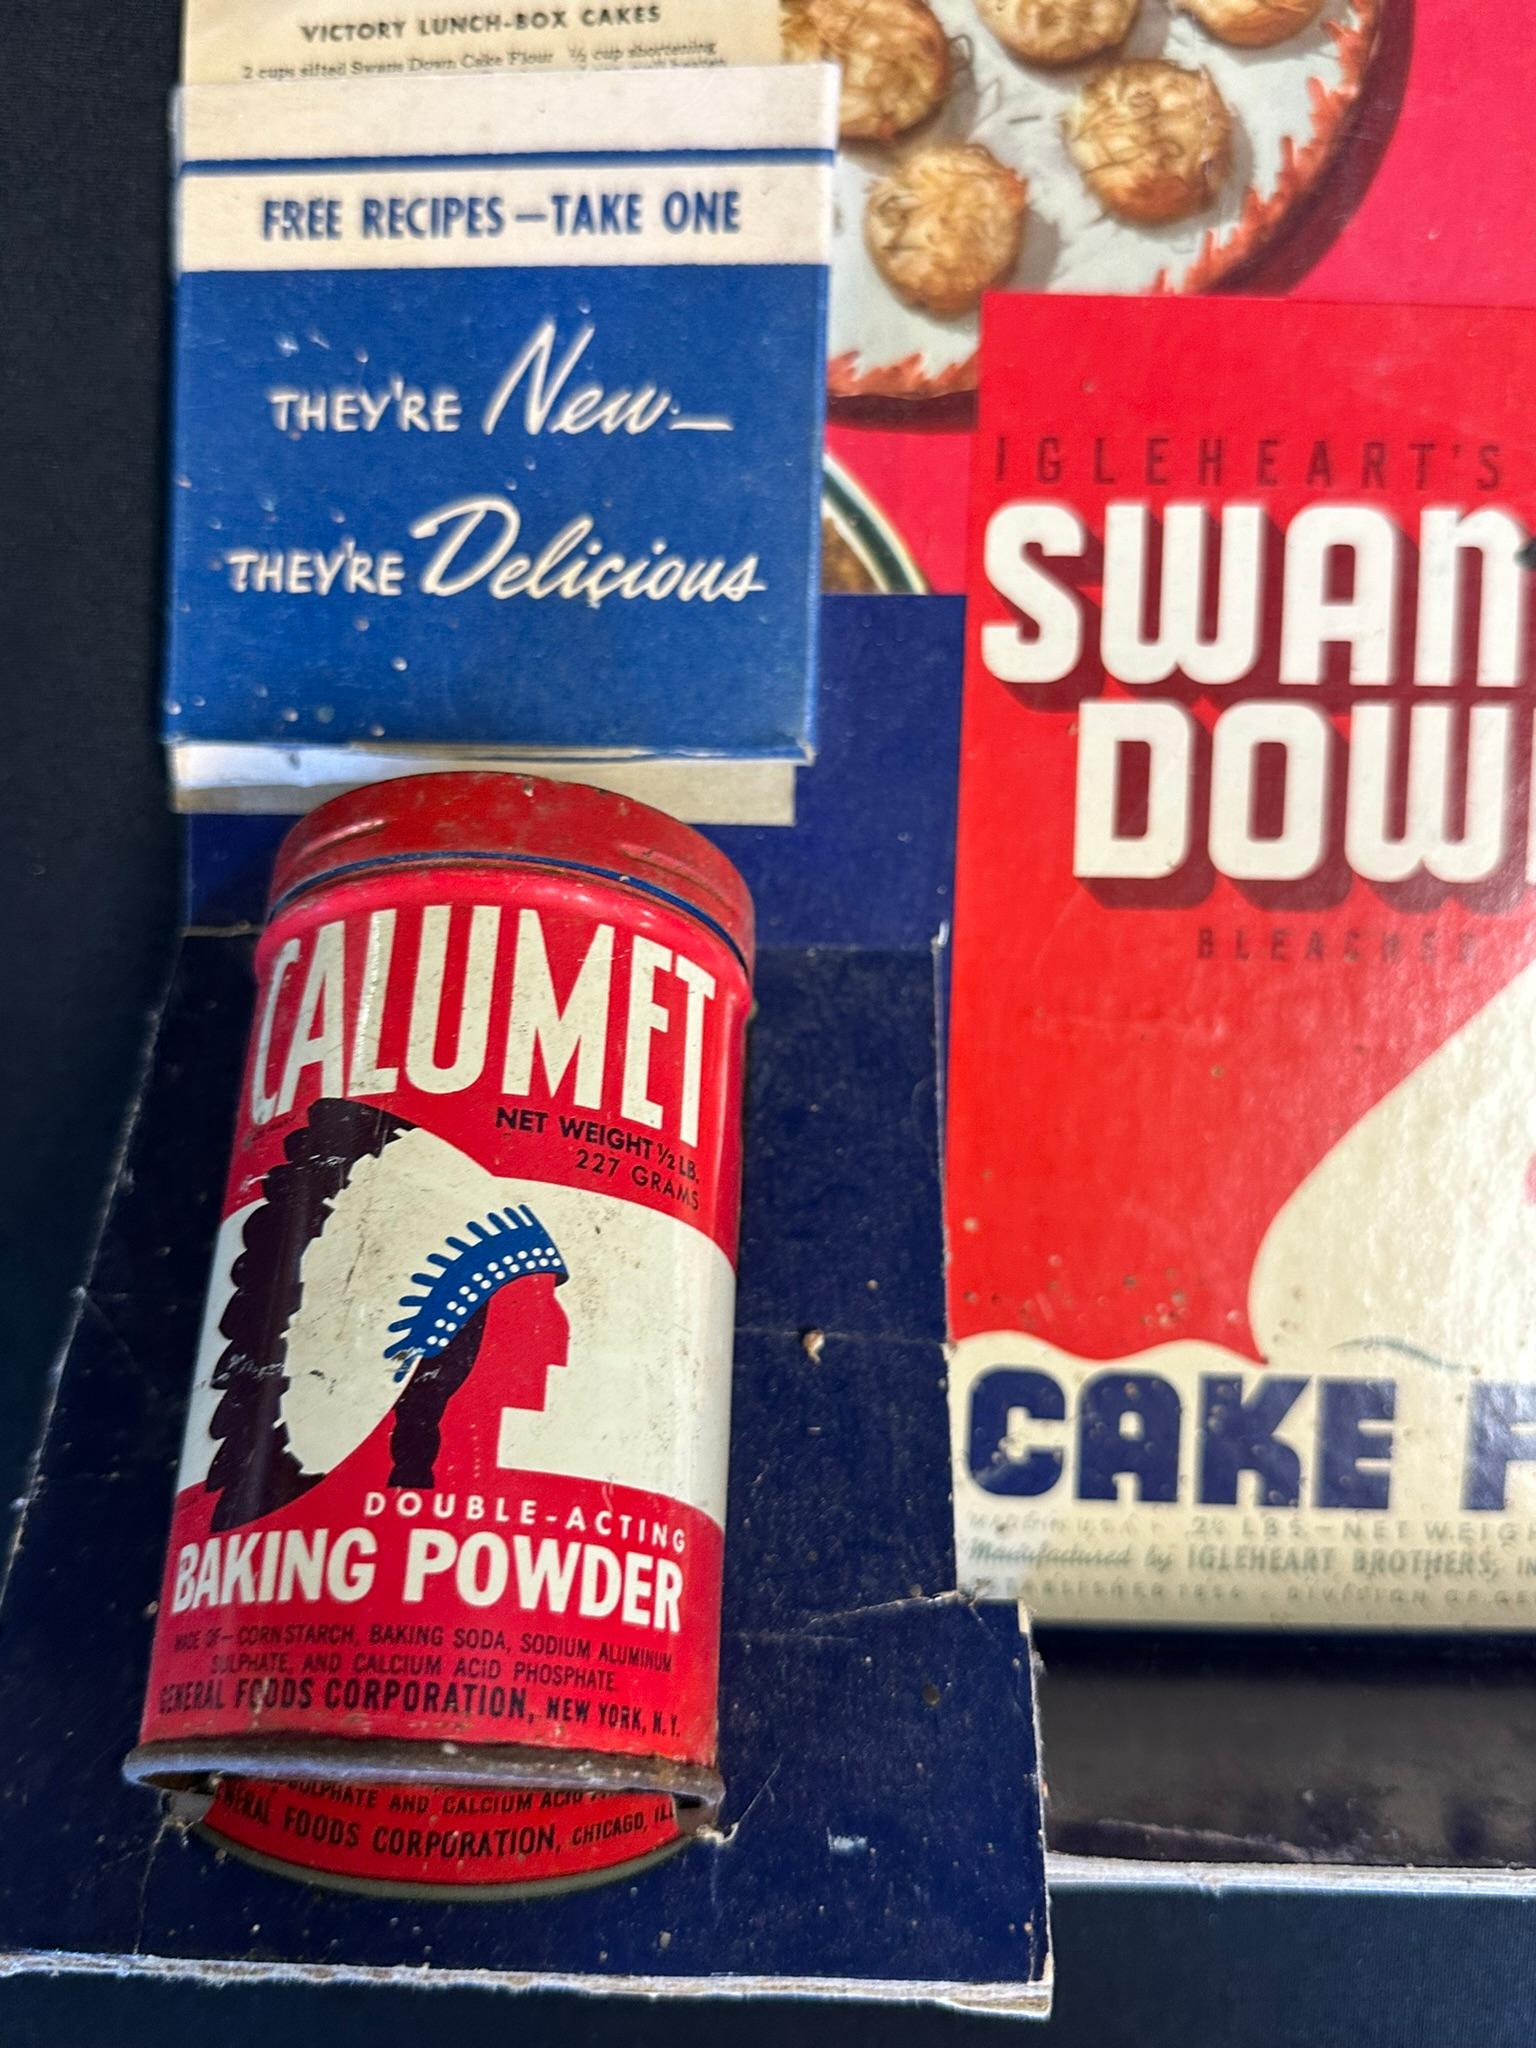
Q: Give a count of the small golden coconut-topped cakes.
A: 5